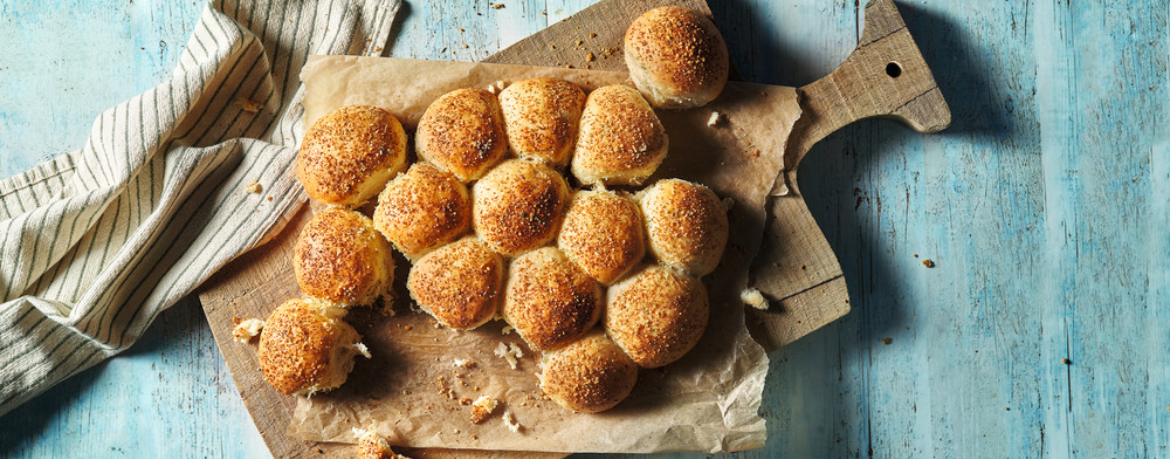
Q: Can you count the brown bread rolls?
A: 15